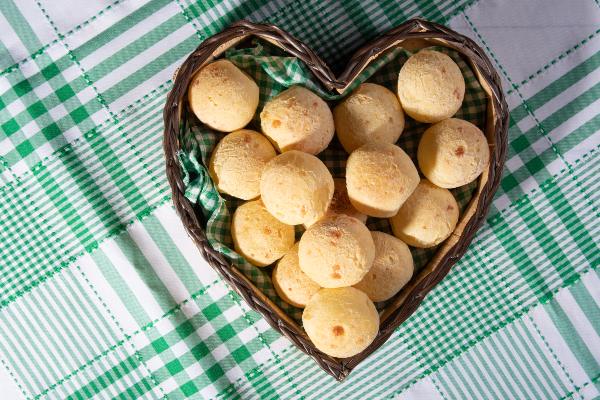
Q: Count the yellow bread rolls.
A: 15